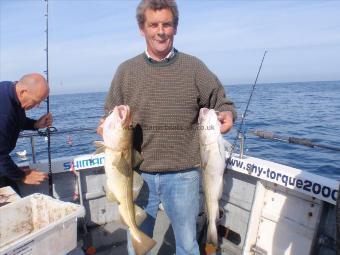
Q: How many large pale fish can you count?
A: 2